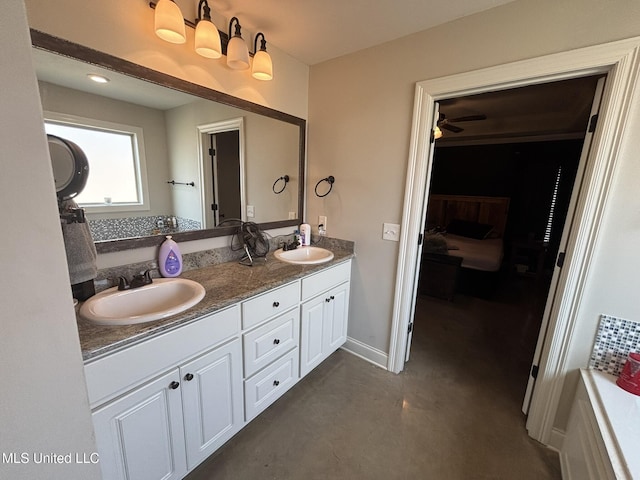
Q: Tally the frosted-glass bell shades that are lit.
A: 3